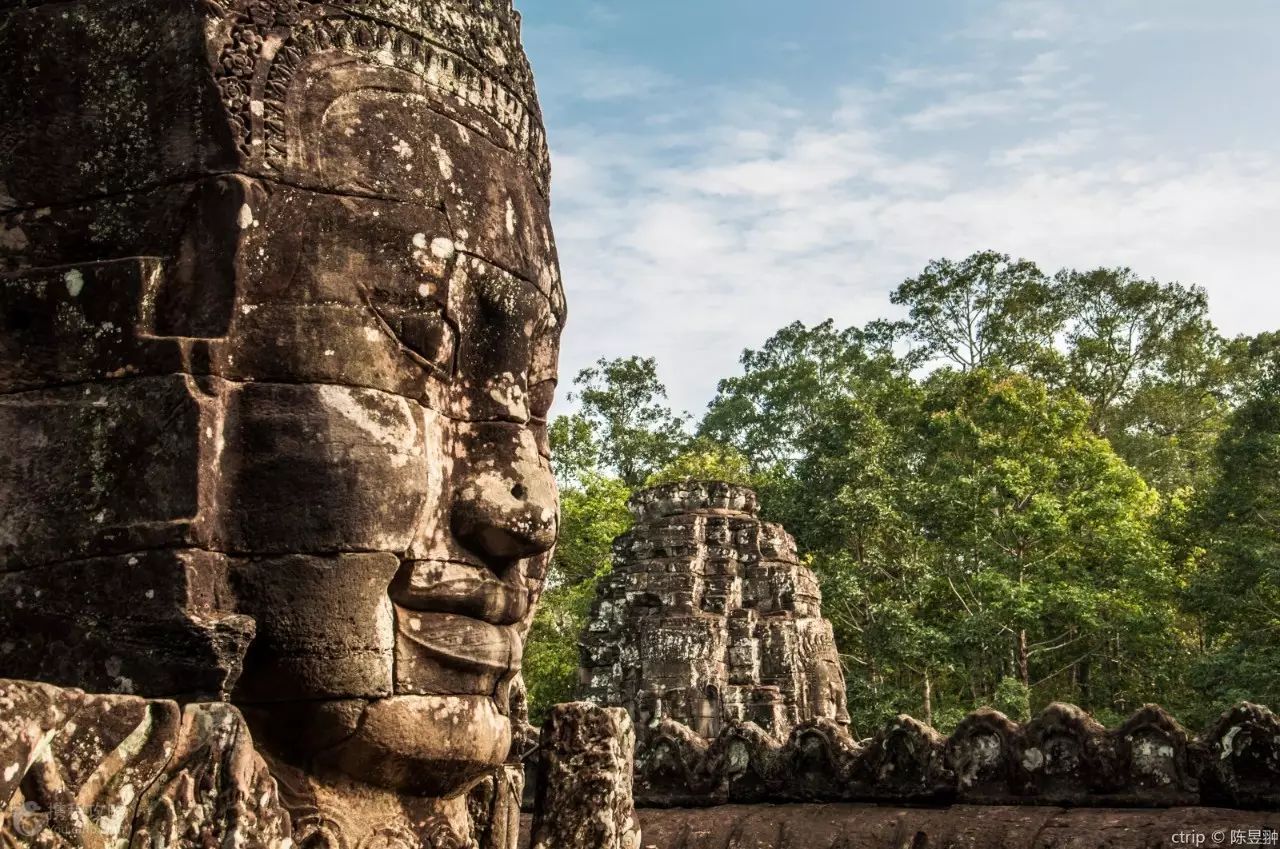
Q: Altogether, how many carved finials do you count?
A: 8